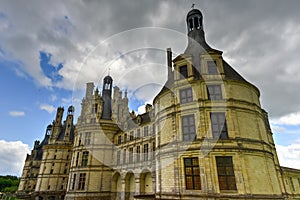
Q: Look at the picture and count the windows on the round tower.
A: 8